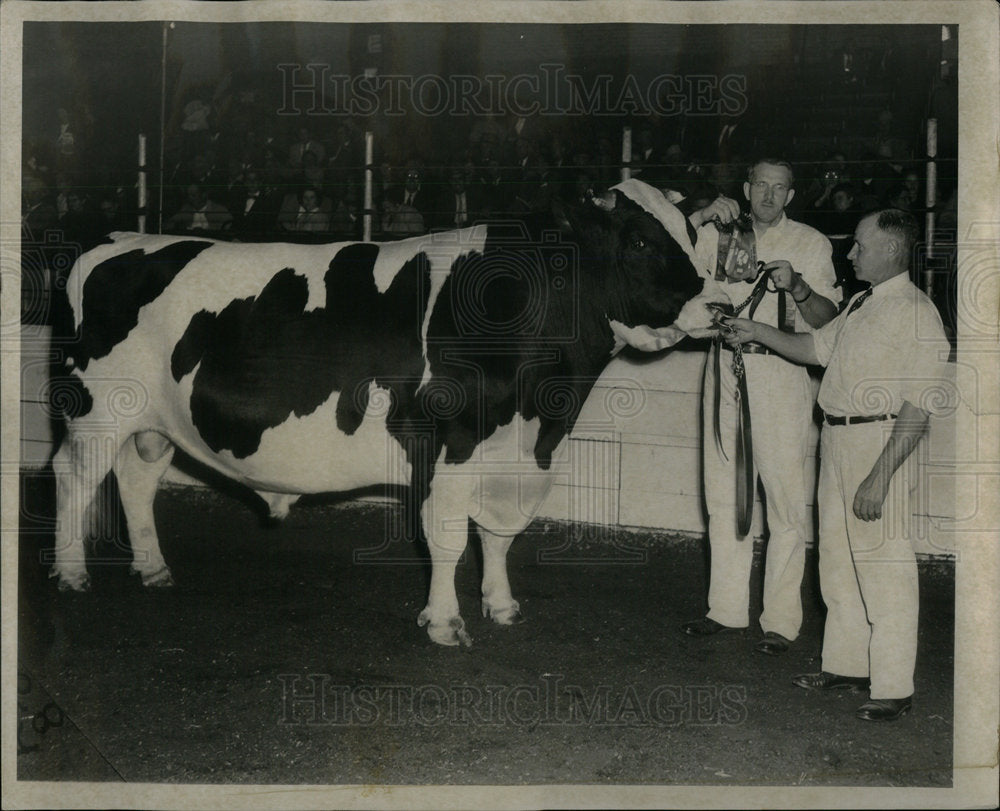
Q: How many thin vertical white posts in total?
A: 4